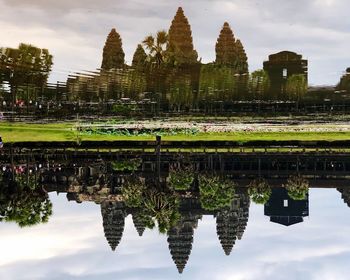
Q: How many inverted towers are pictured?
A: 5